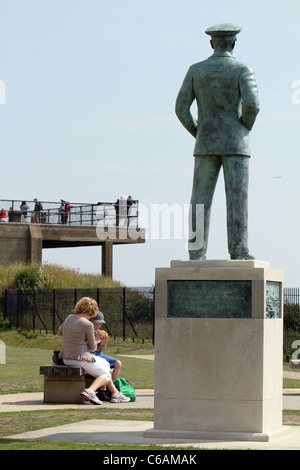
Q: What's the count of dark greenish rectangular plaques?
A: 2